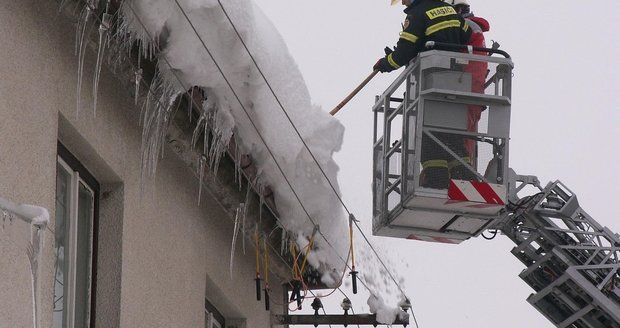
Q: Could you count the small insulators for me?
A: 3